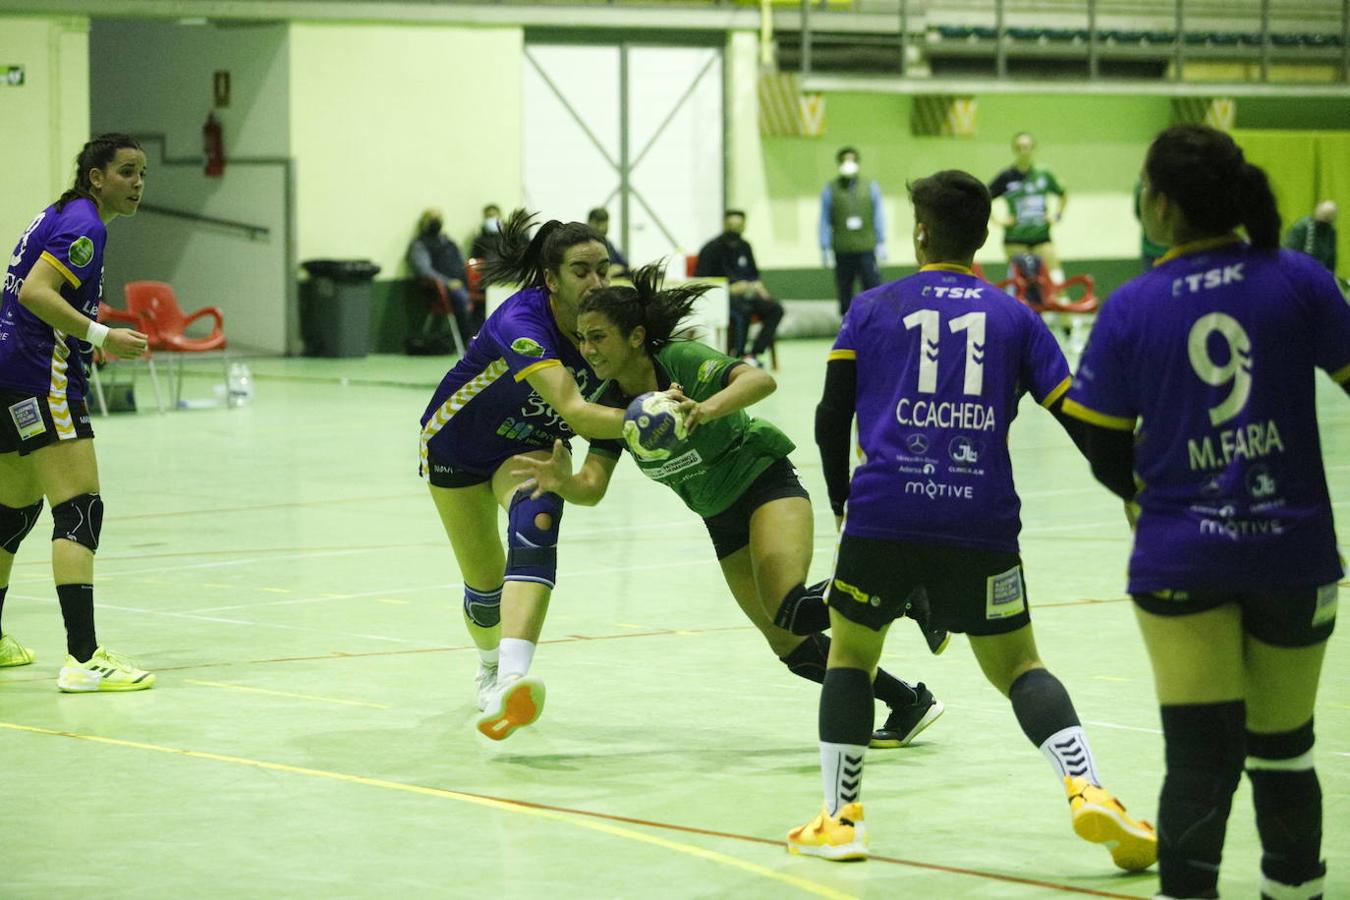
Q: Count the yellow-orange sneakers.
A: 2